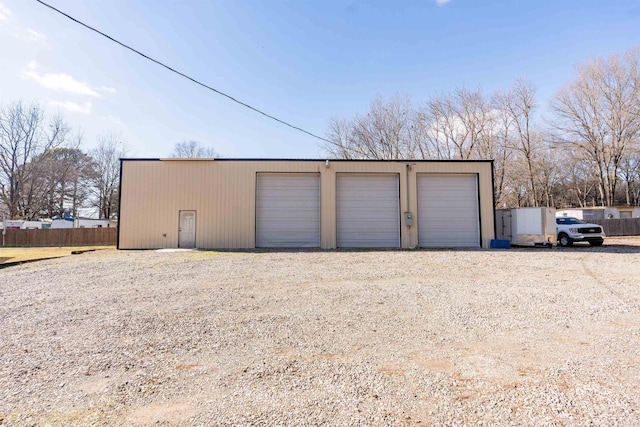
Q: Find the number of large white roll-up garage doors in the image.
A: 3